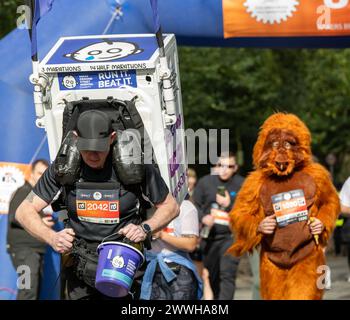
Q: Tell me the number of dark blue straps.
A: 2